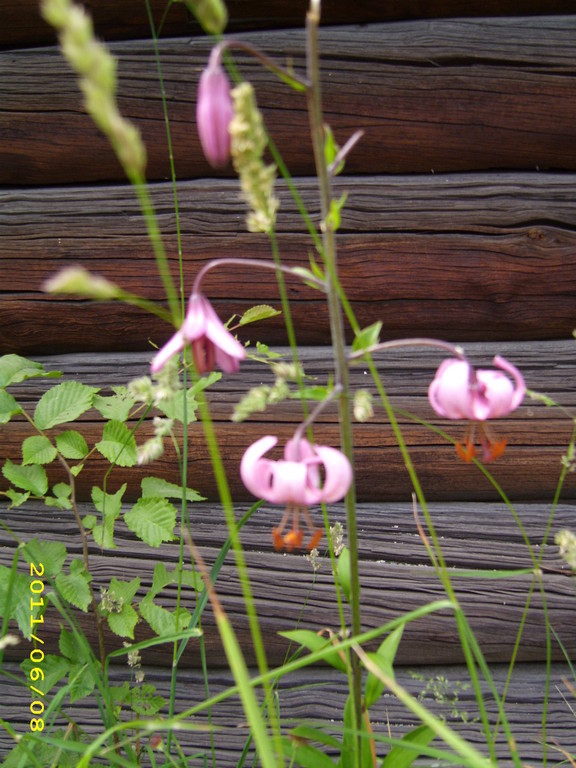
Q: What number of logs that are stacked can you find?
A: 6